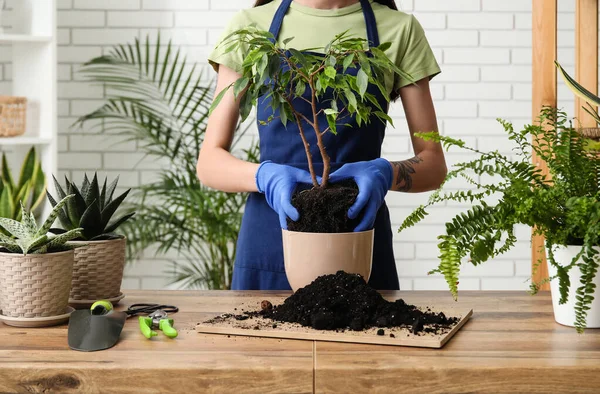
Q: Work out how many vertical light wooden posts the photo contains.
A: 2